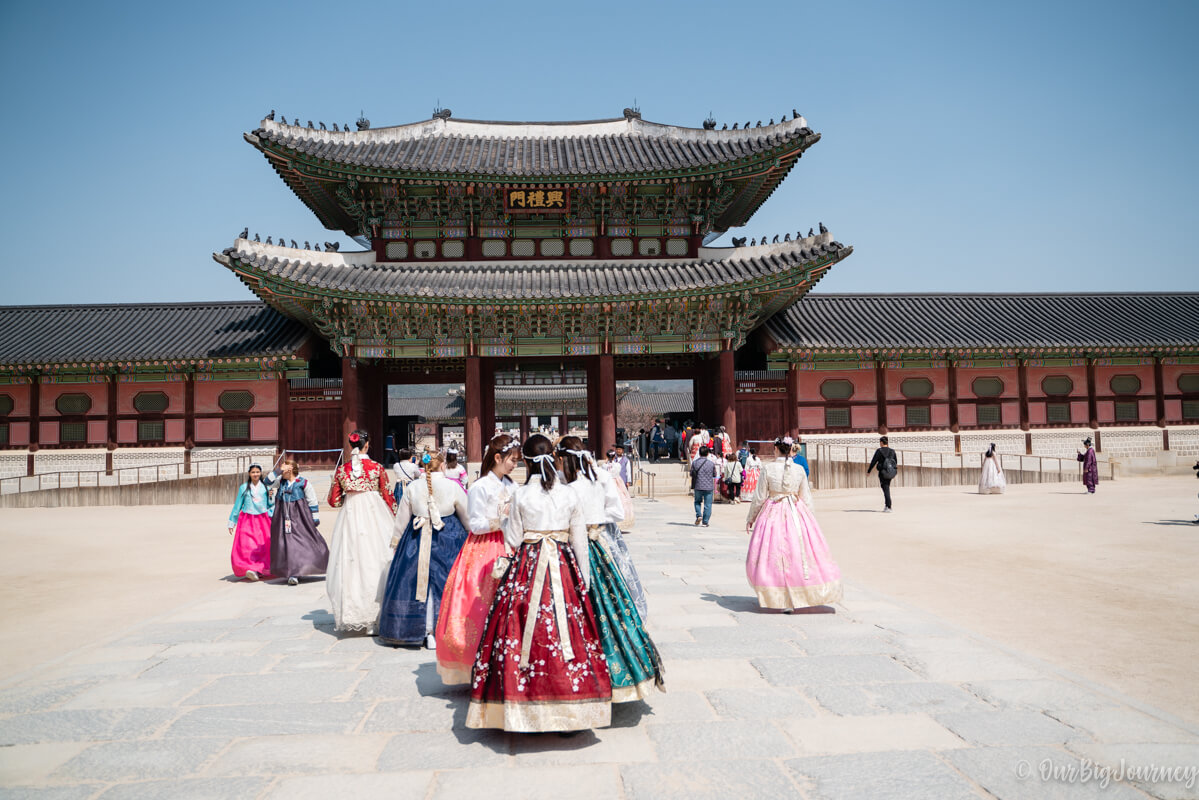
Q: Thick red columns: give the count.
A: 4